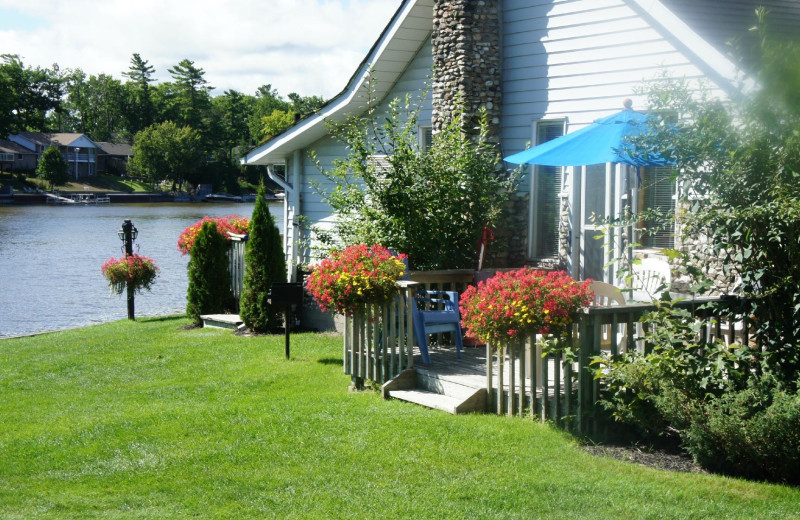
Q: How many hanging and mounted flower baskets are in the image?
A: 4